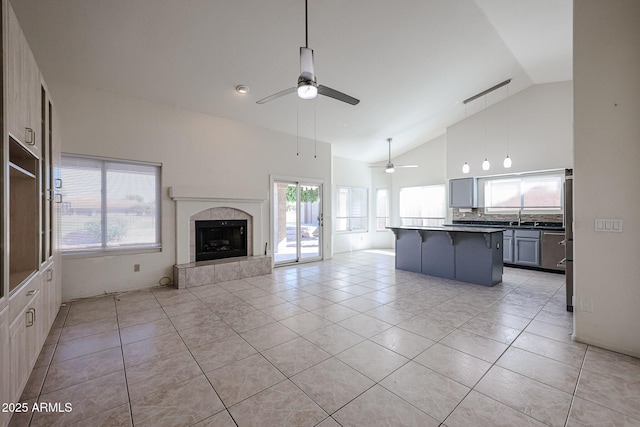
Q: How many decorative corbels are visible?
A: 4